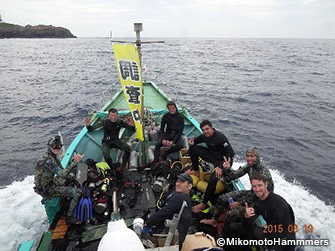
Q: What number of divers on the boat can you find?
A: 7